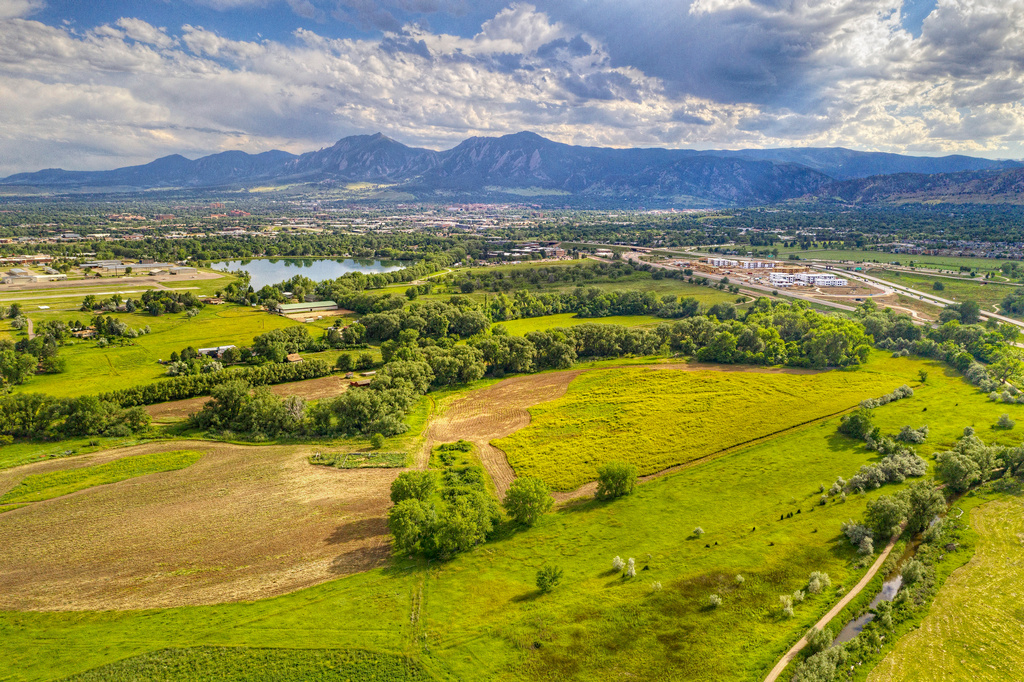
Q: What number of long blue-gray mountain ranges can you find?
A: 1